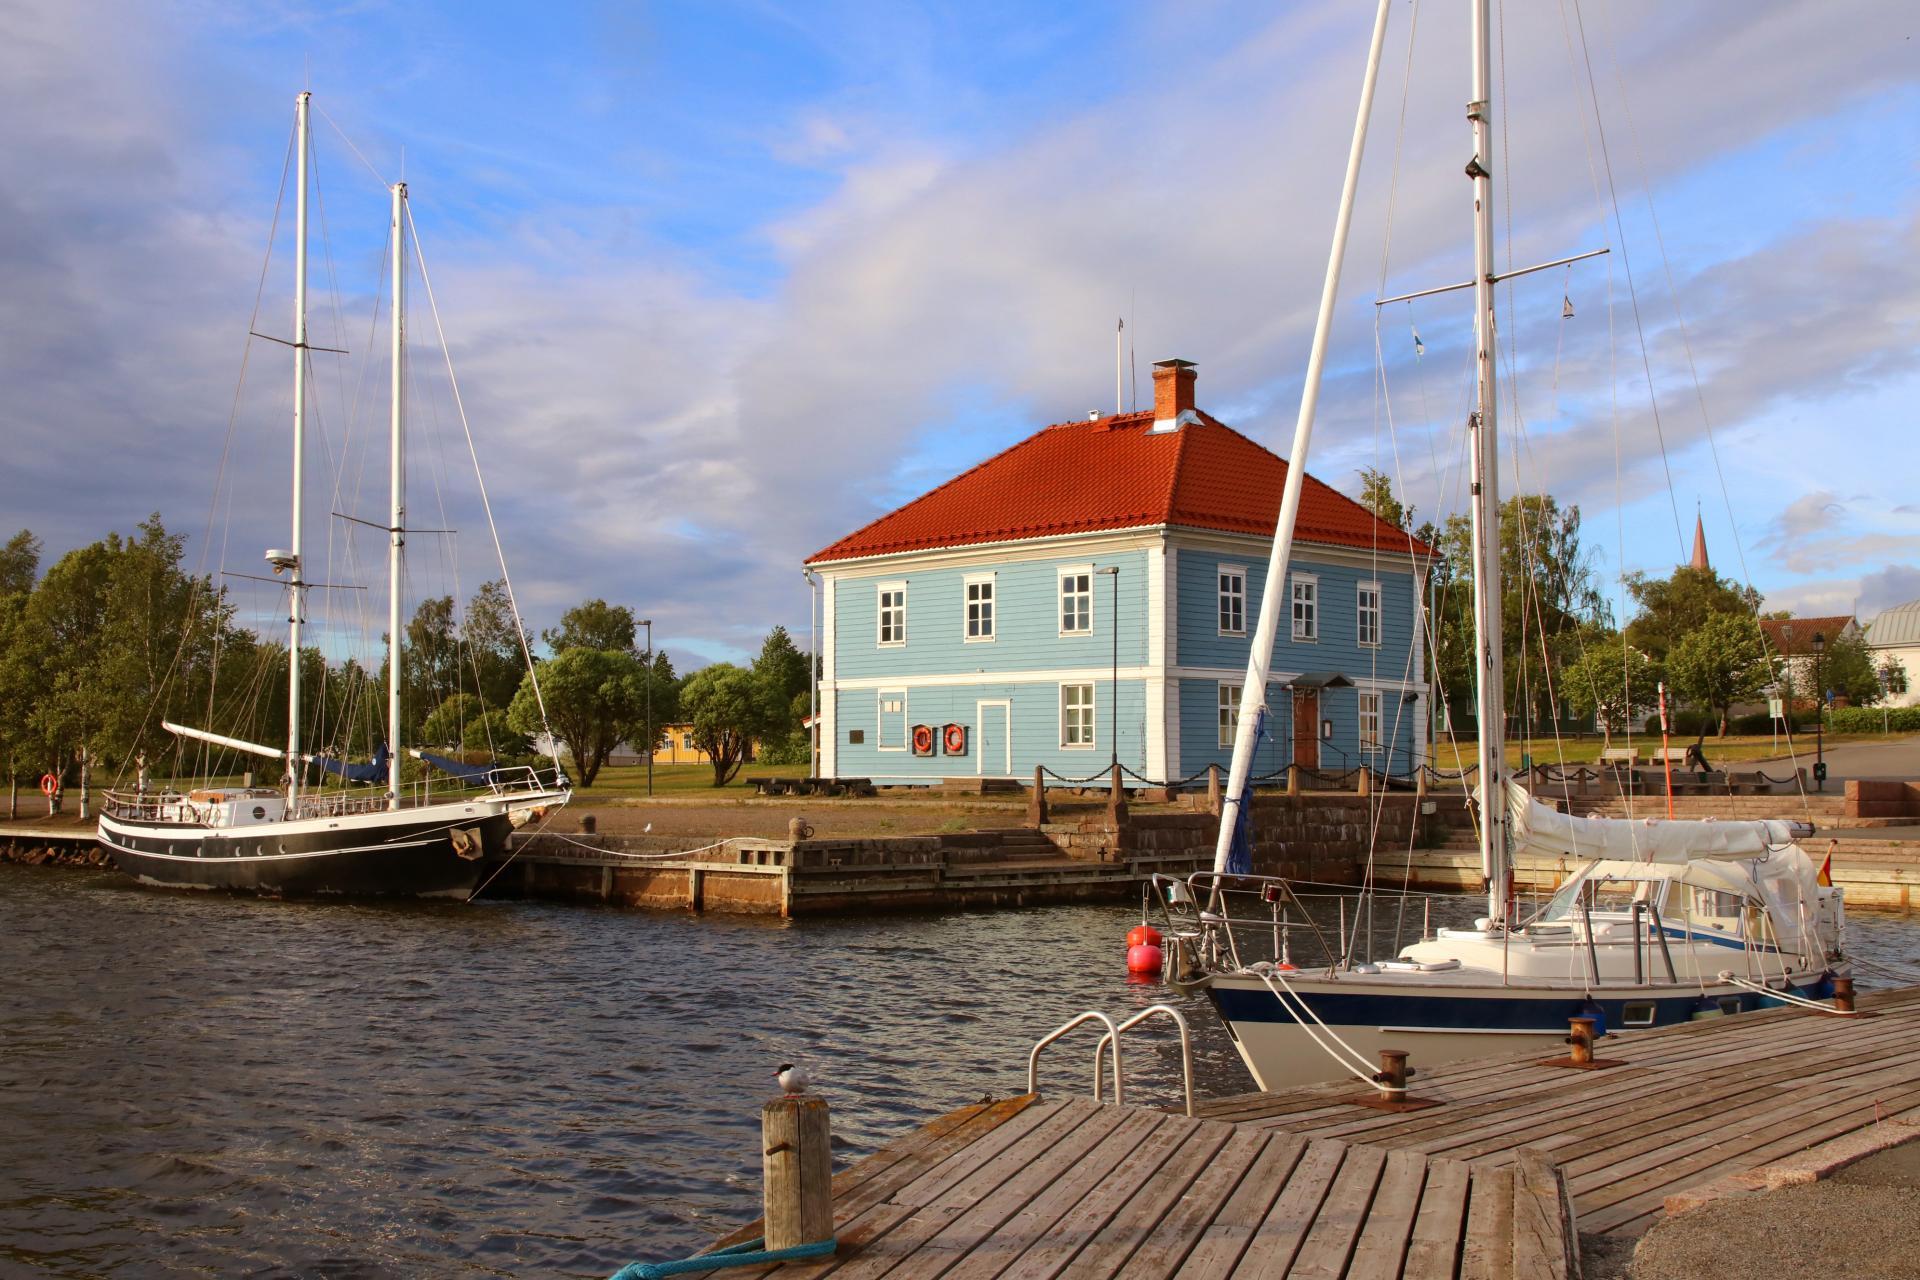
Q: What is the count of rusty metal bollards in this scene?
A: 3